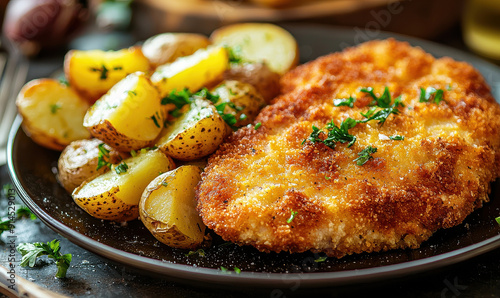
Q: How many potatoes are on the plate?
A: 12